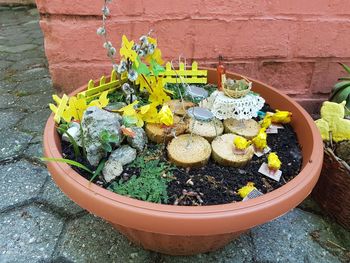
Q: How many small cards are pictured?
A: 4